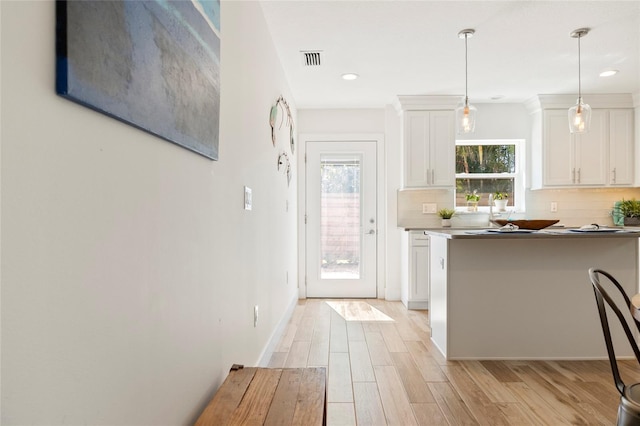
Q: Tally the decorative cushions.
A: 0